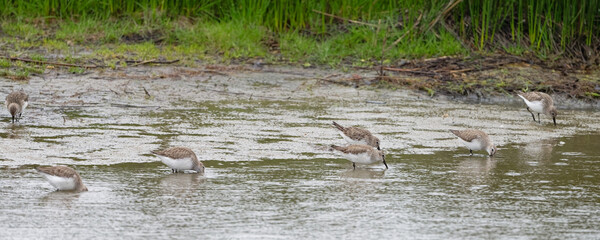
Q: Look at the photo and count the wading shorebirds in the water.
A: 7